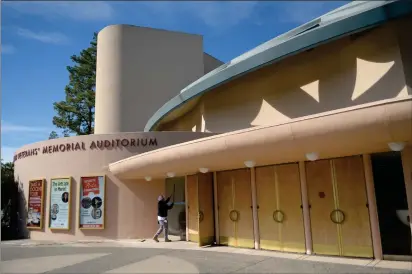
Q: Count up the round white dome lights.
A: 6